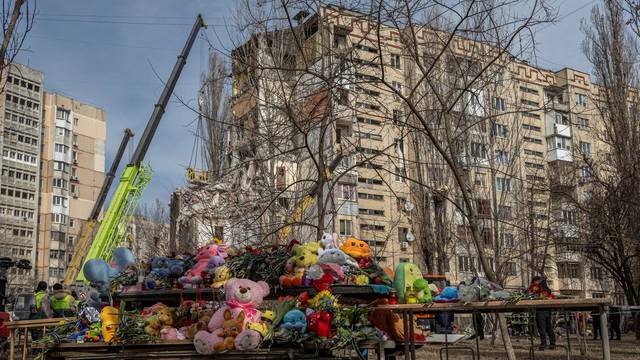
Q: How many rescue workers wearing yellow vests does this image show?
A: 2